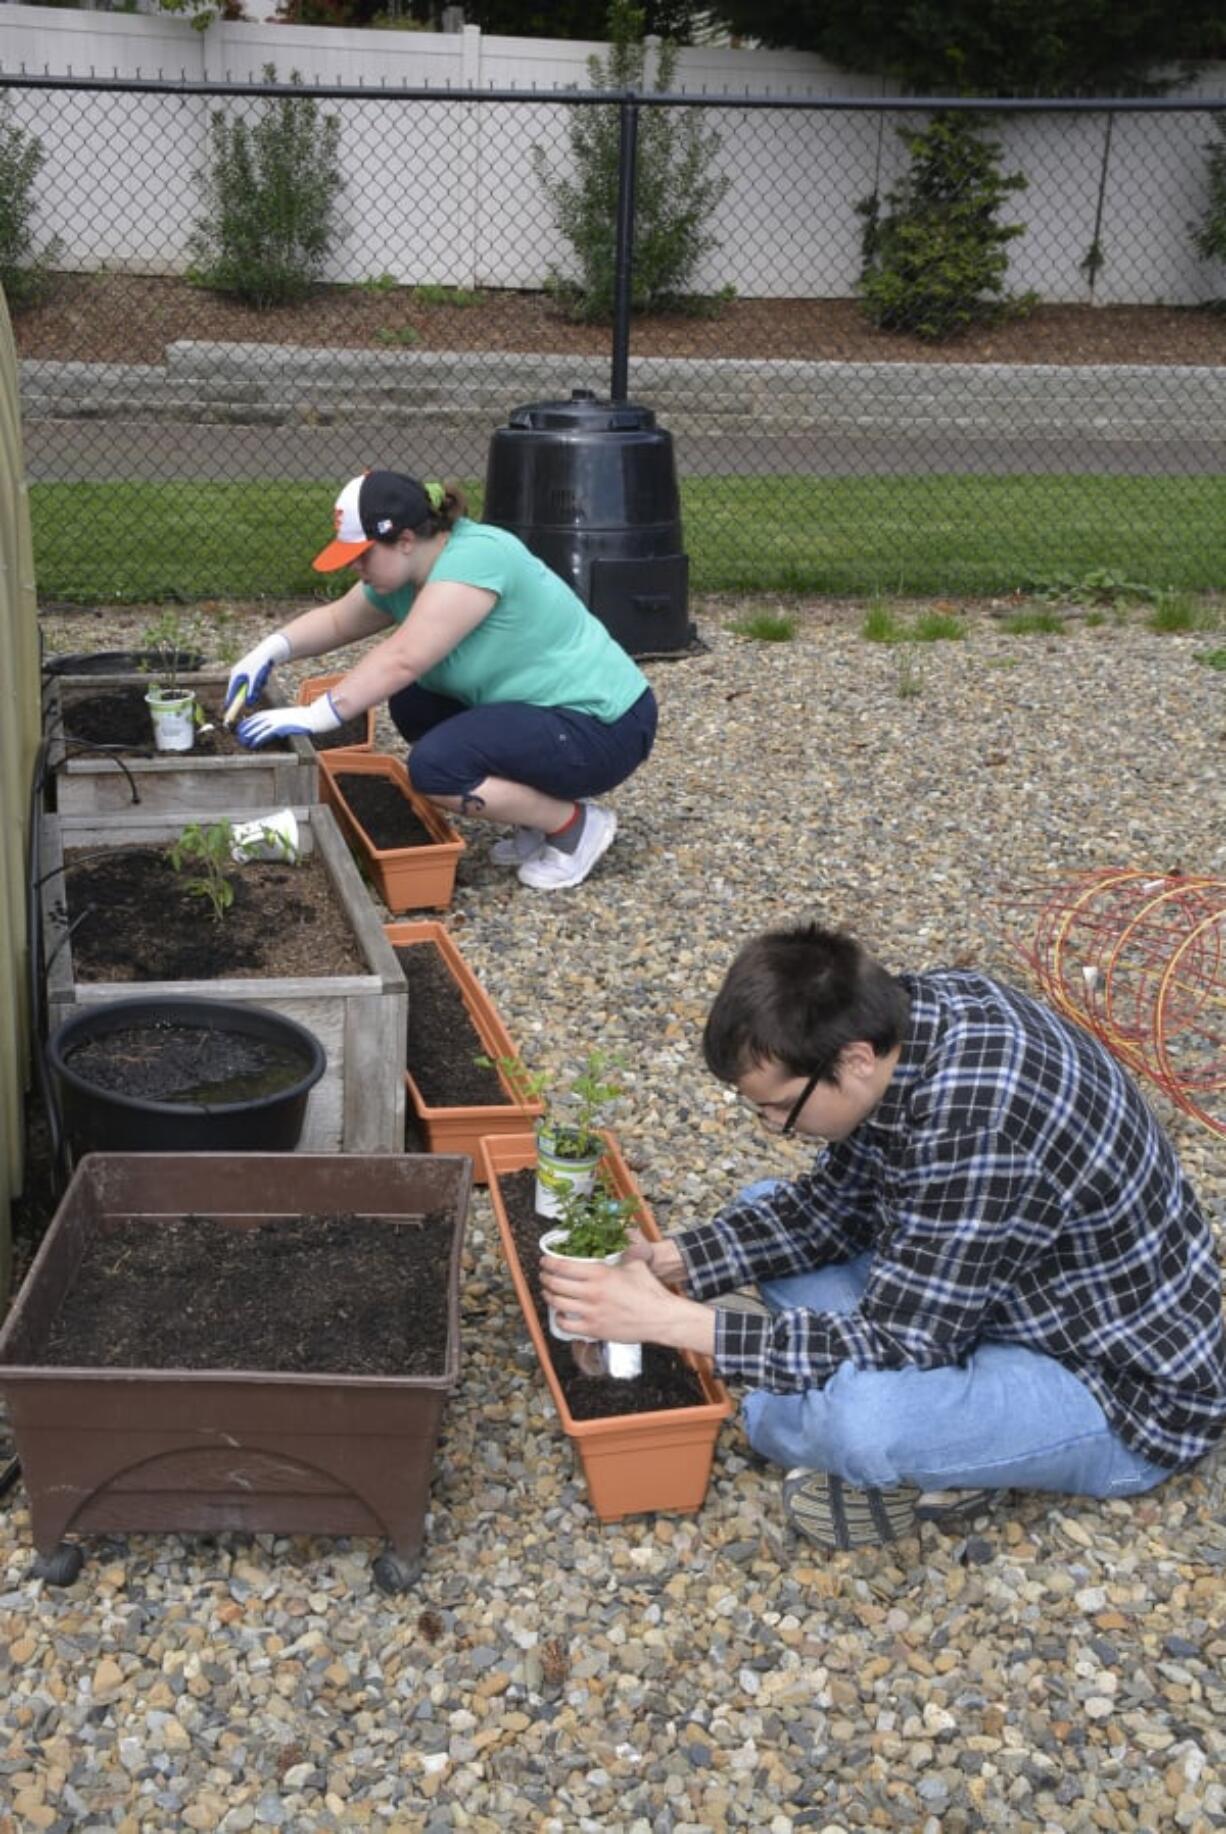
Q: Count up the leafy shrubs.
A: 5